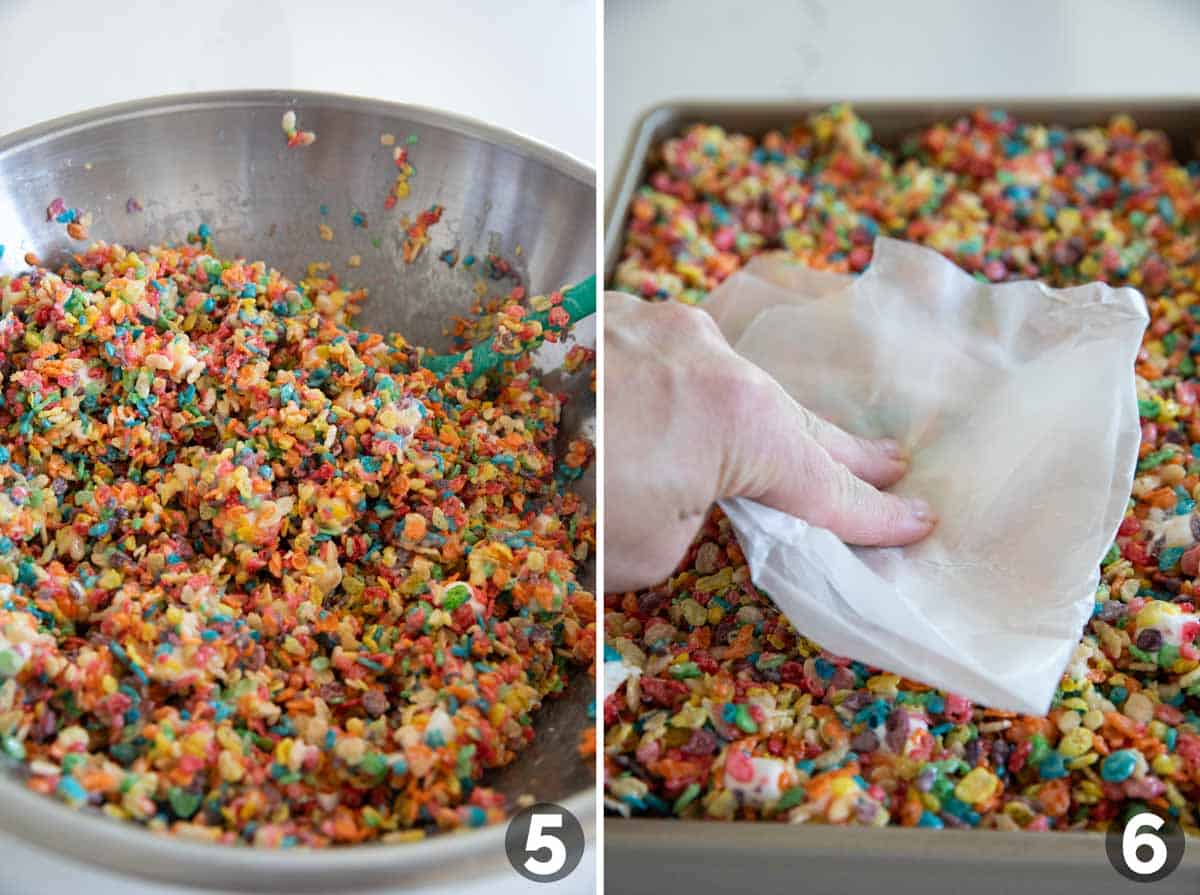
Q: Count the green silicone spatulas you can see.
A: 1